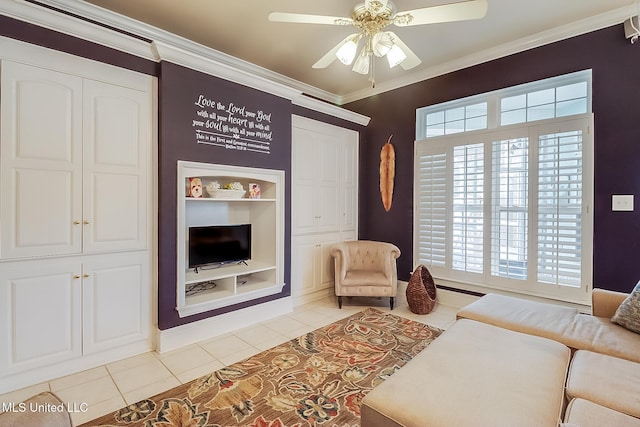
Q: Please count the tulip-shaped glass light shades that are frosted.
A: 4